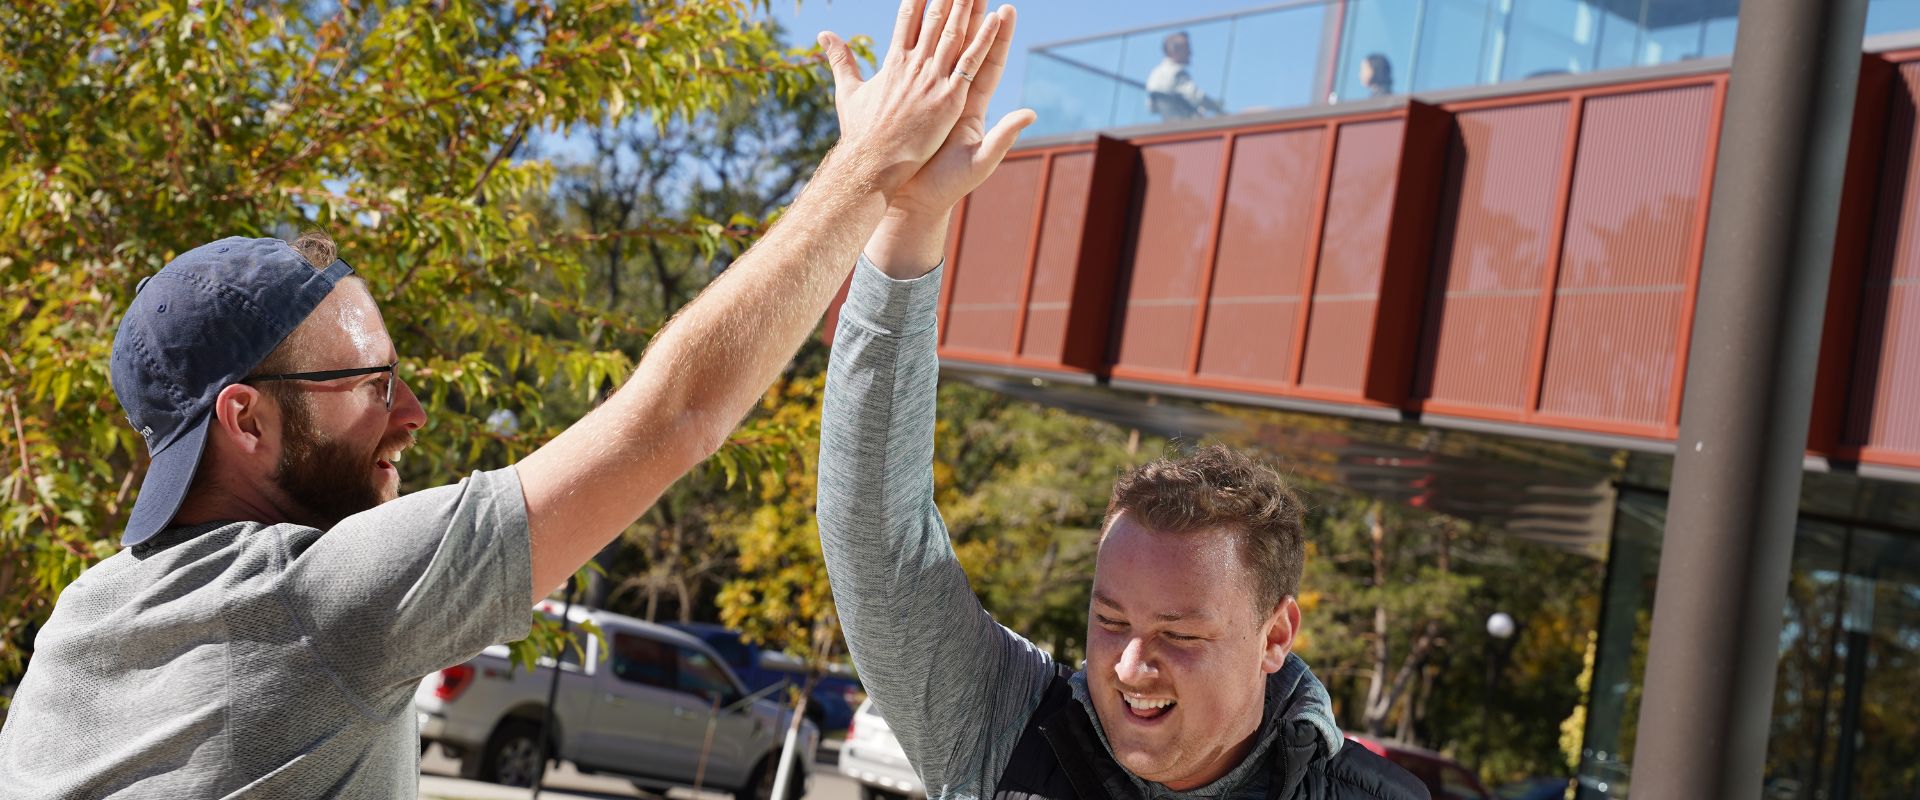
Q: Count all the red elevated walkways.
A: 1